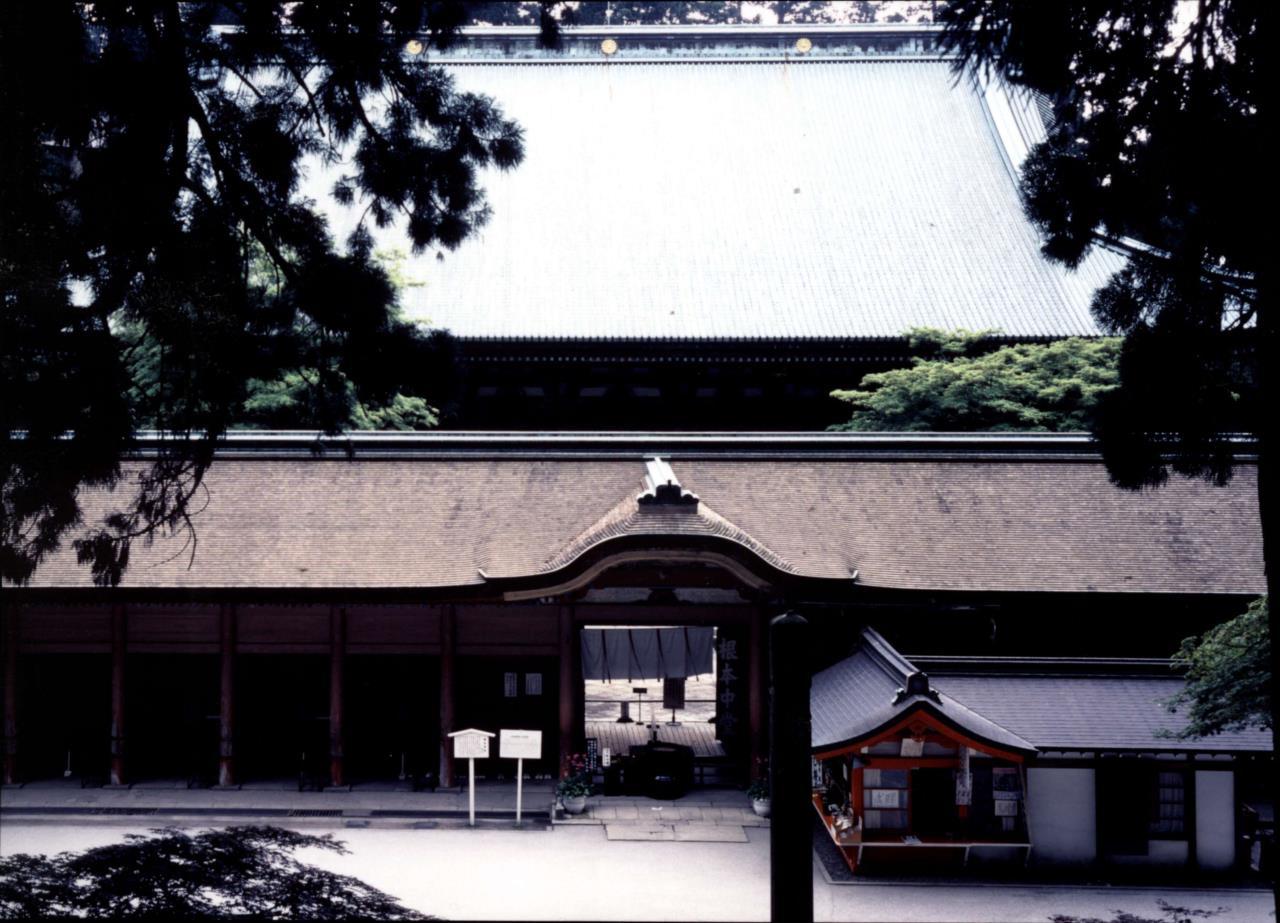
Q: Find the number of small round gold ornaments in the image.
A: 3